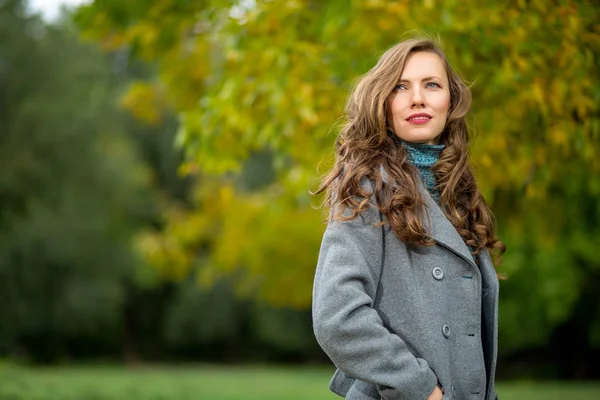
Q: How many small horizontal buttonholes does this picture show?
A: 3